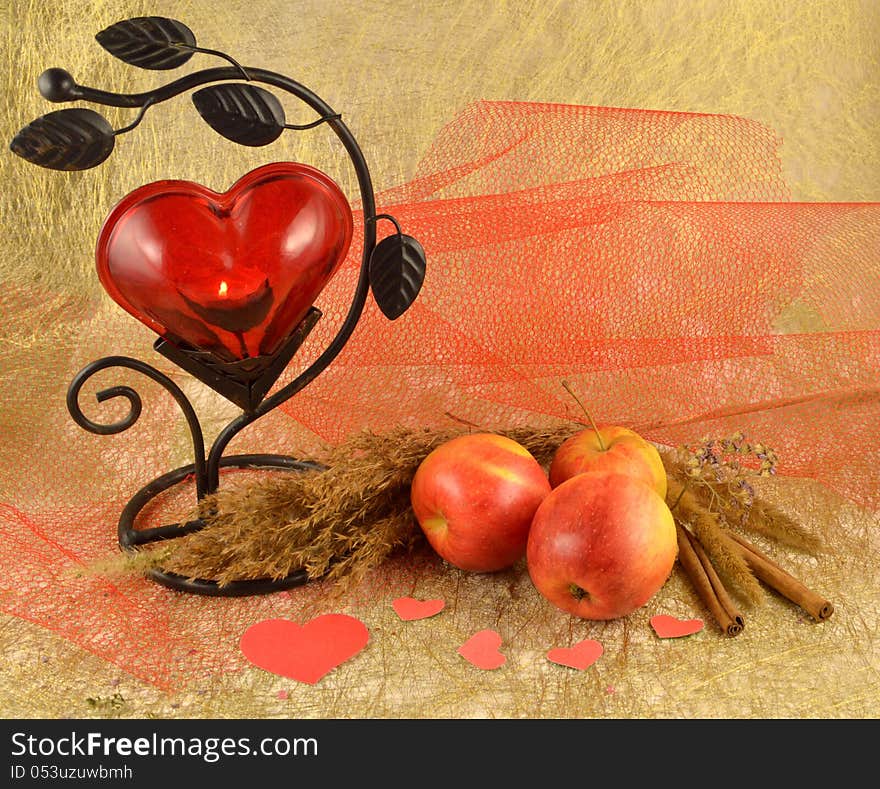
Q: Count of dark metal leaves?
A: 4